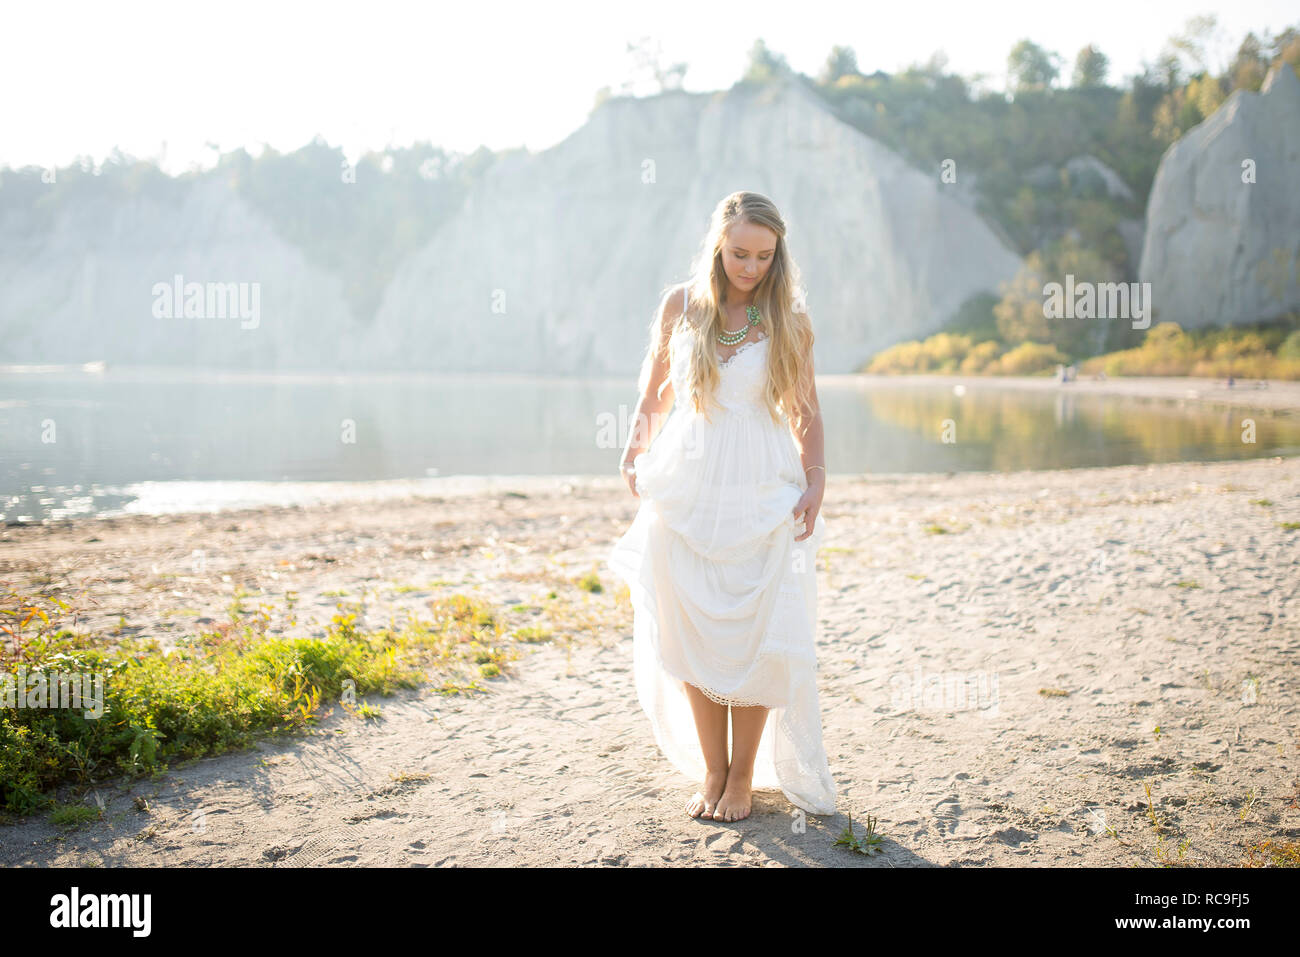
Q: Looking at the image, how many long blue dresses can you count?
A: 0